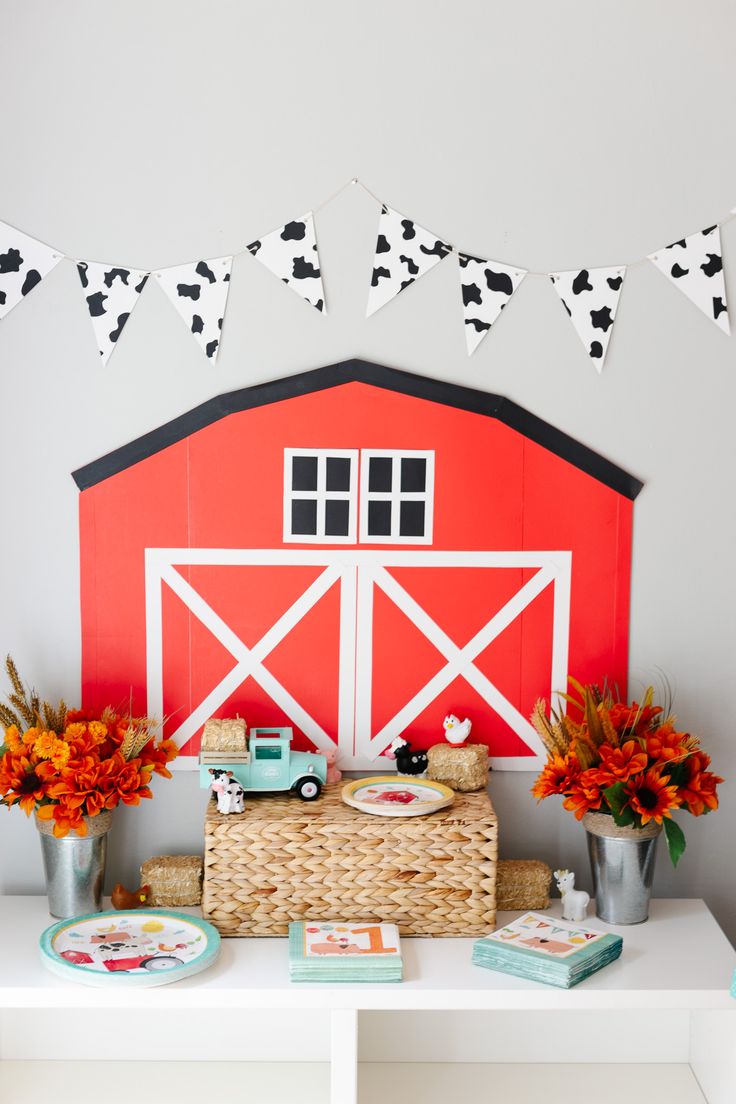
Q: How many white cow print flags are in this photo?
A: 8